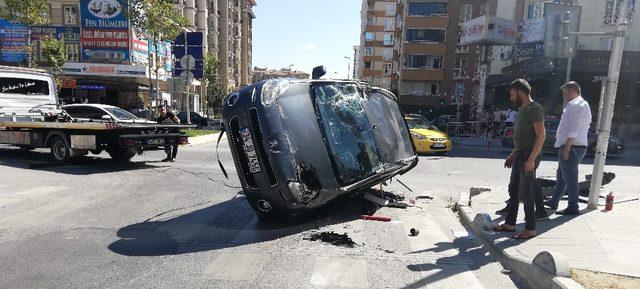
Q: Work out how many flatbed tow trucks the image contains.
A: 1